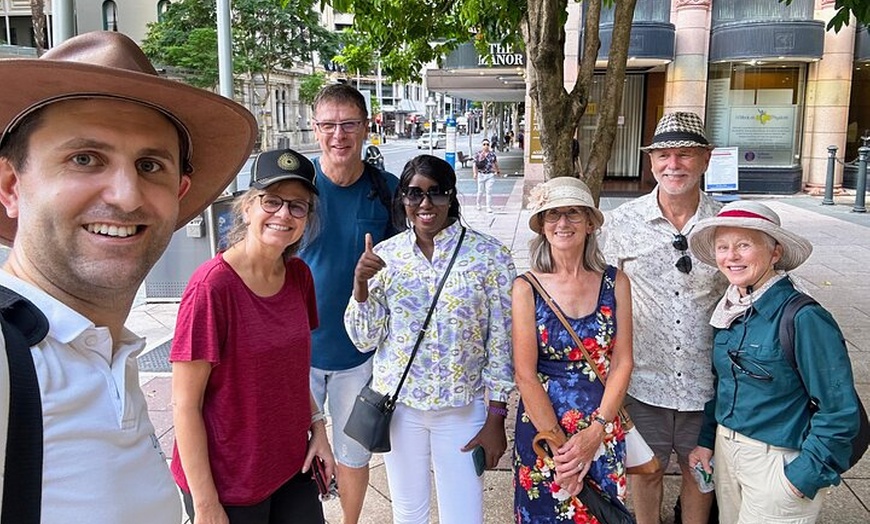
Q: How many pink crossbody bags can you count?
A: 0